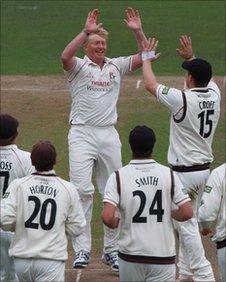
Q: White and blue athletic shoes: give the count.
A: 2